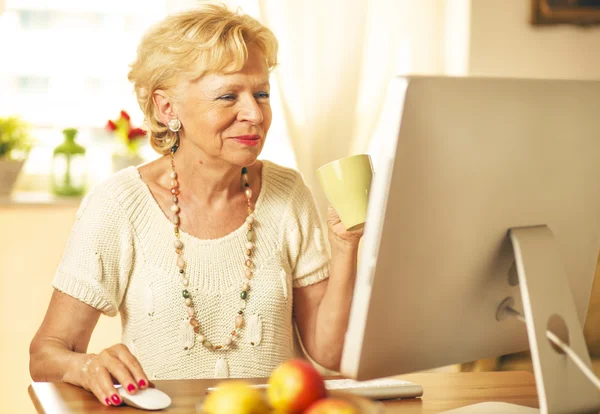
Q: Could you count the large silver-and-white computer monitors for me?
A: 1